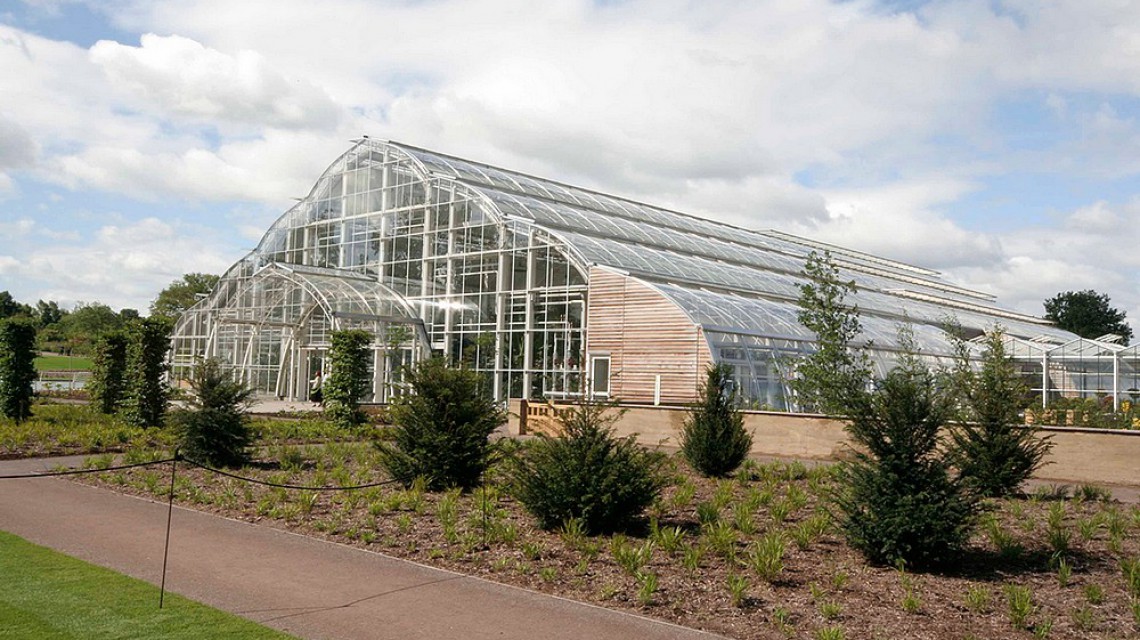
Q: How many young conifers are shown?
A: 6